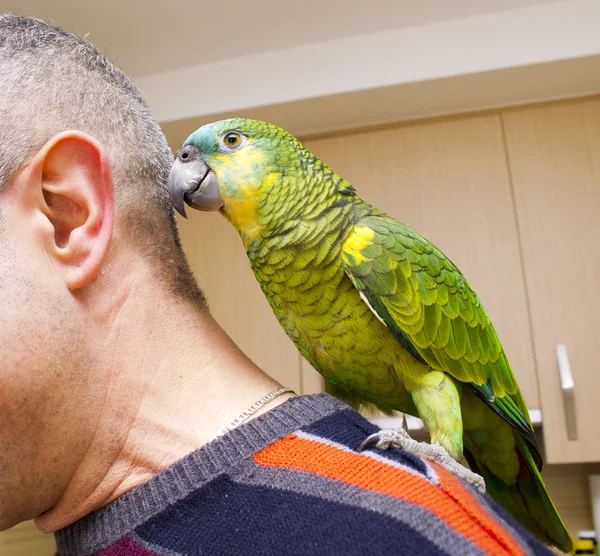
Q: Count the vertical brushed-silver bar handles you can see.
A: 1